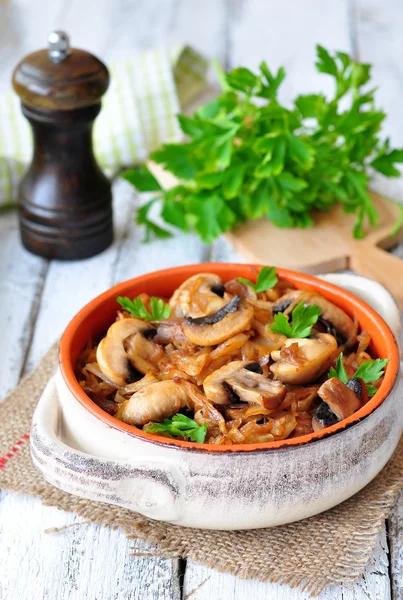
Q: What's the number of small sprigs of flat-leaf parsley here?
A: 5